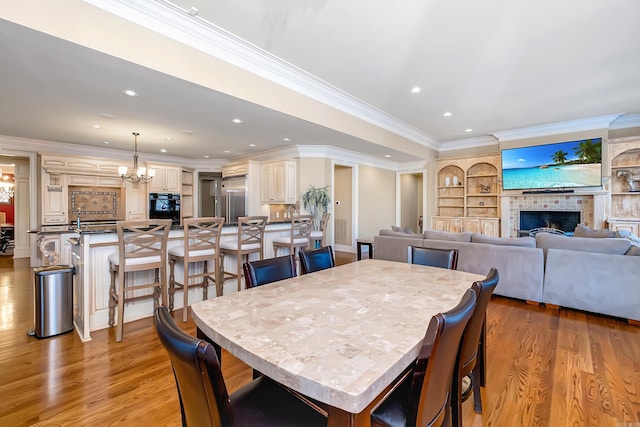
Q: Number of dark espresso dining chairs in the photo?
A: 6